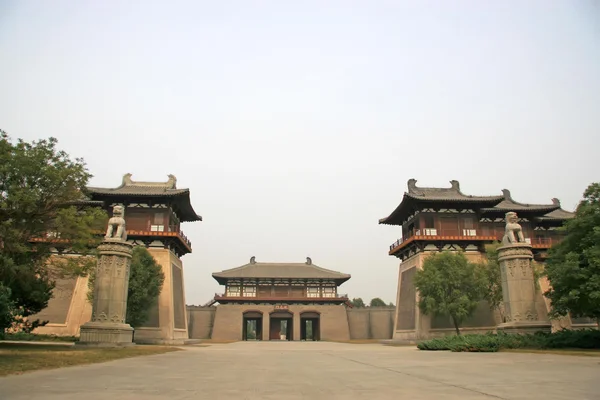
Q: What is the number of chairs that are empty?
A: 0